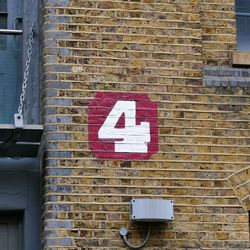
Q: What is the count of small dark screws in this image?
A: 4